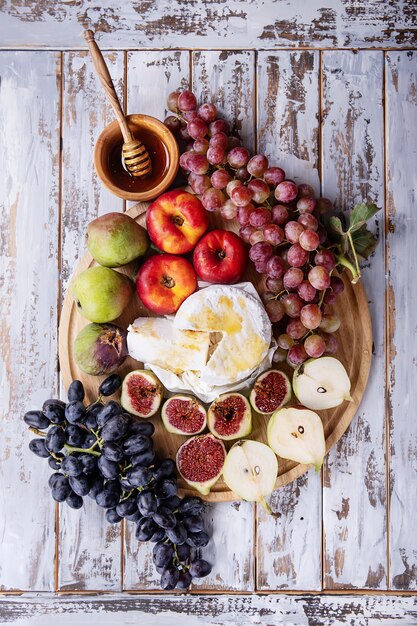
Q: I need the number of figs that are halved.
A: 5